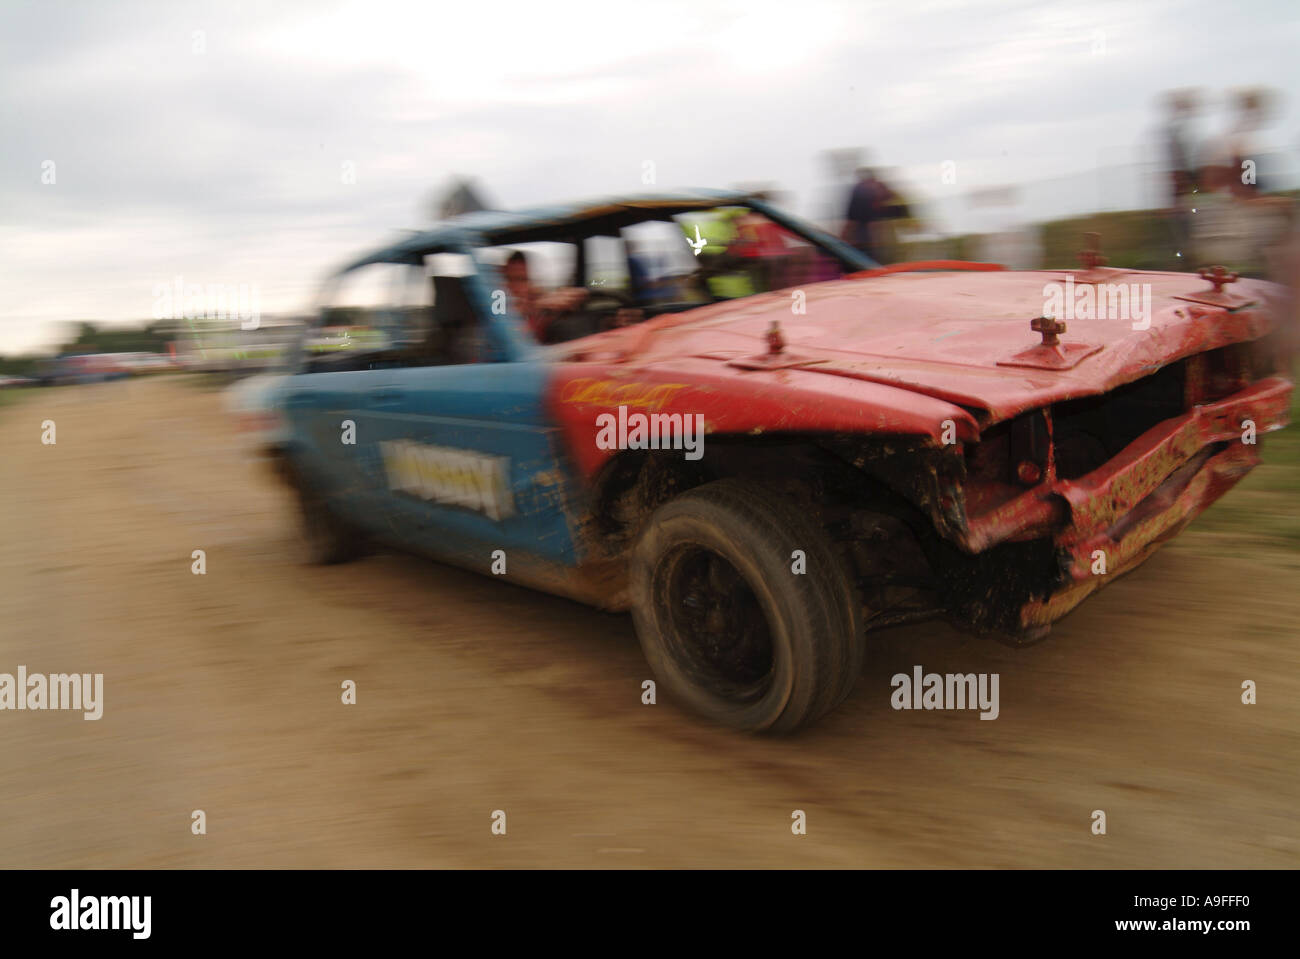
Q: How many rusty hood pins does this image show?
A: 4